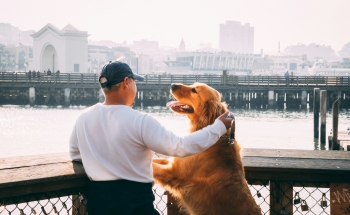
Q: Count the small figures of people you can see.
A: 8